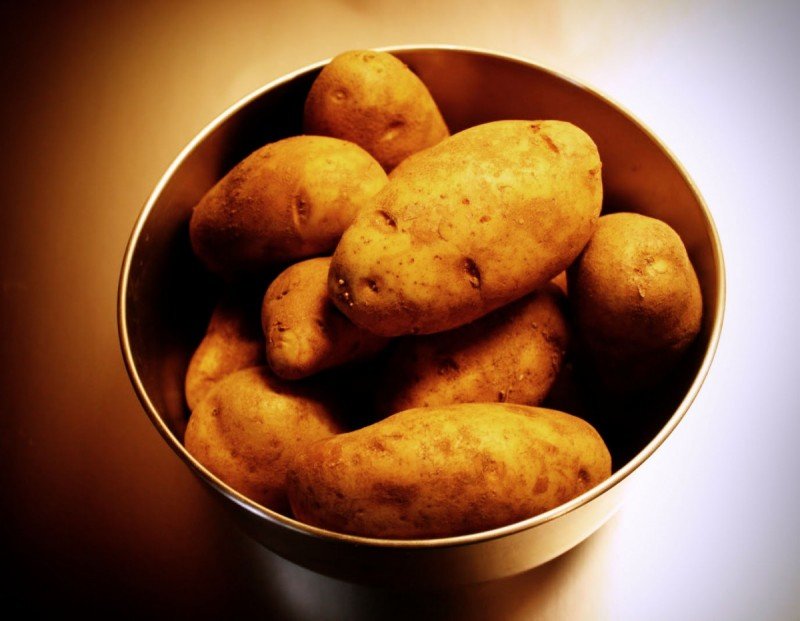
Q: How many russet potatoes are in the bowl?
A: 9